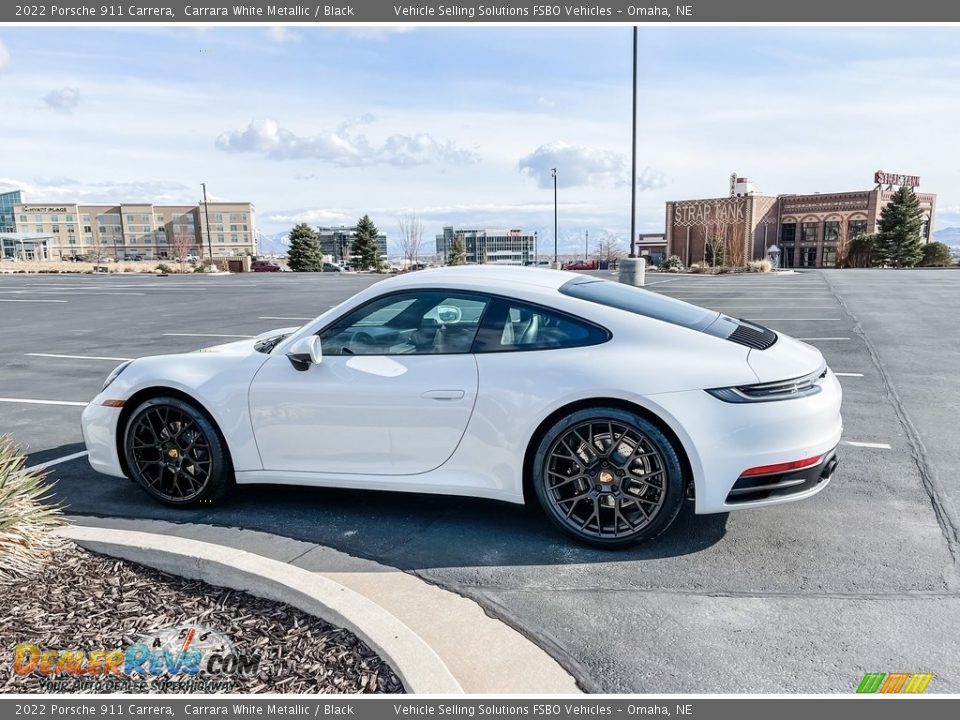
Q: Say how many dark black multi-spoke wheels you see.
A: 2